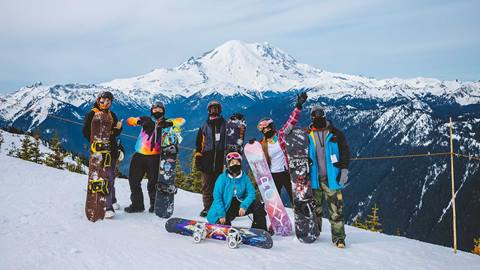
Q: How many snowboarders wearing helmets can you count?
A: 6